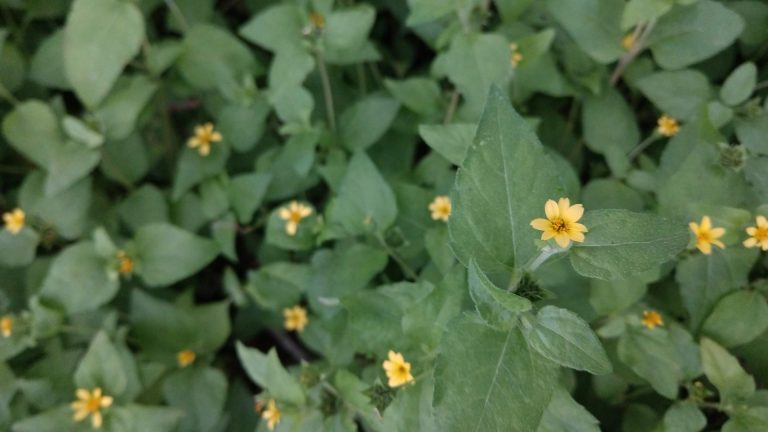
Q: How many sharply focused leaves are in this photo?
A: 5